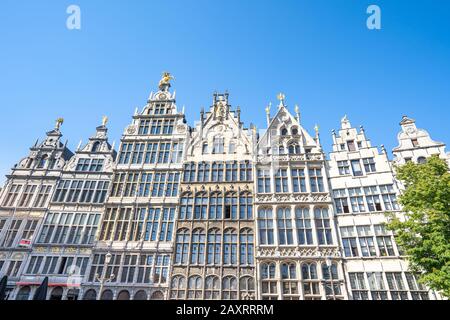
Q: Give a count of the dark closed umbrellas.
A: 2